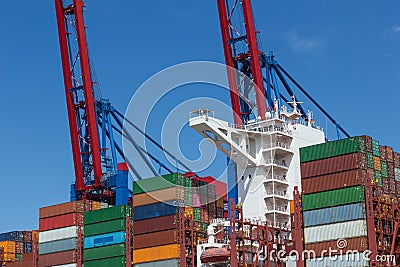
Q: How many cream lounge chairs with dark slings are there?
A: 0